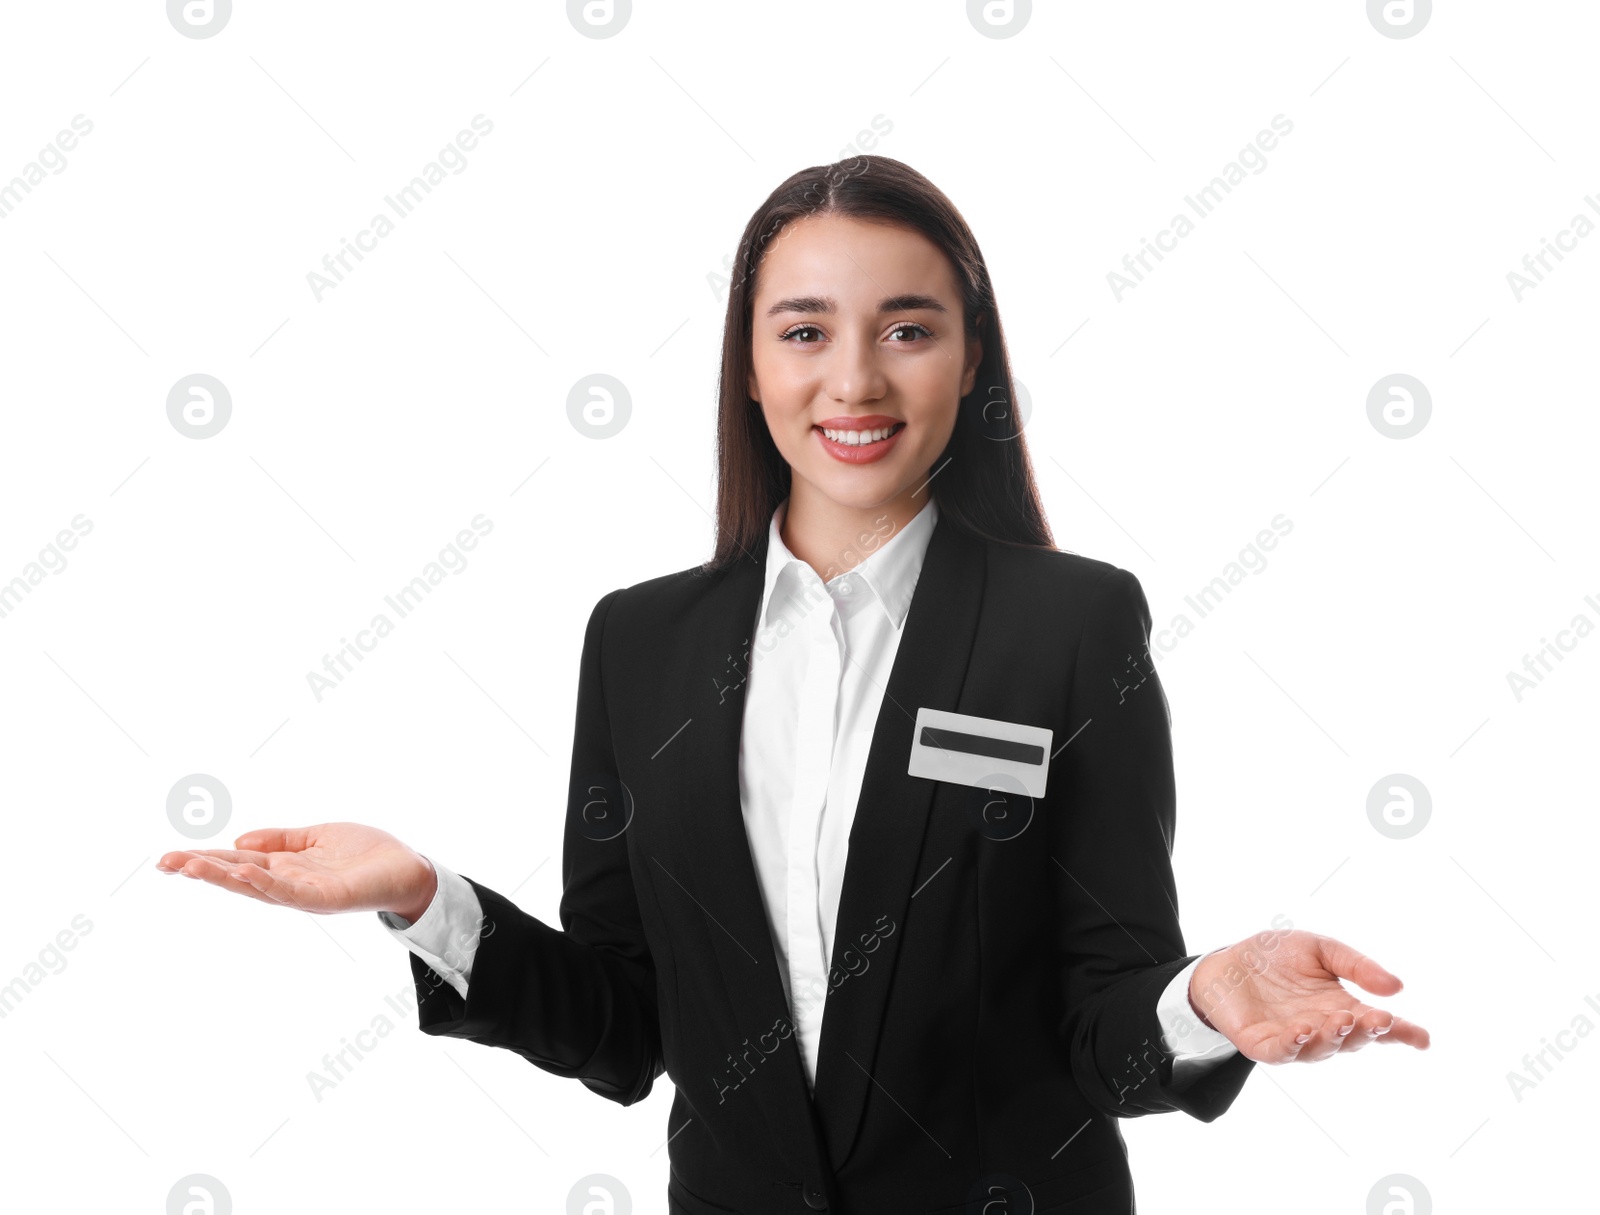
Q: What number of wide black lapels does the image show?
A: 2